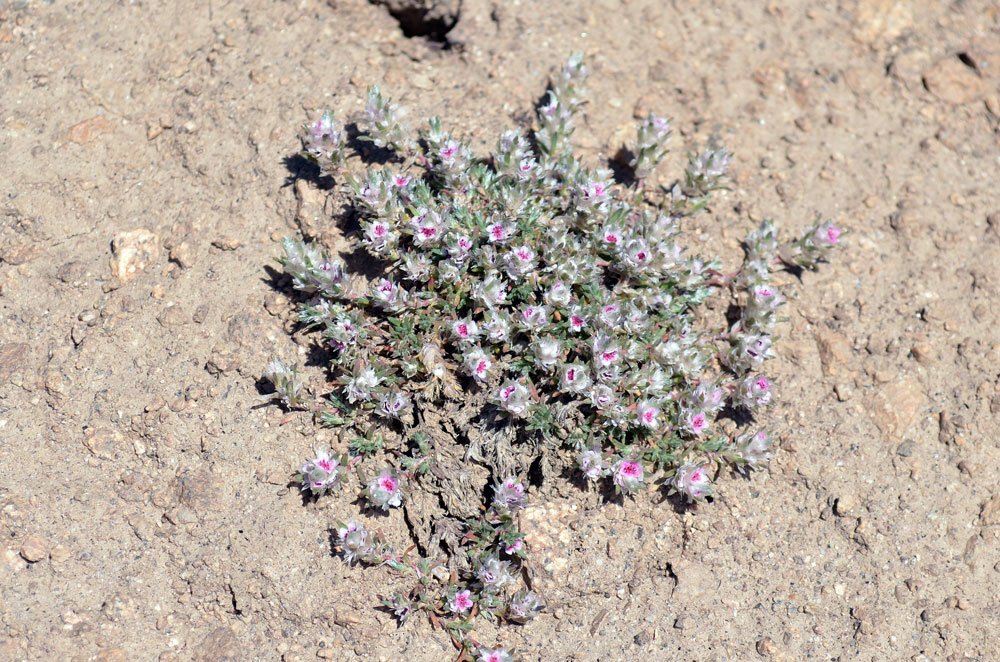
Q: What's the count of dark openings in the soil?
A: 1